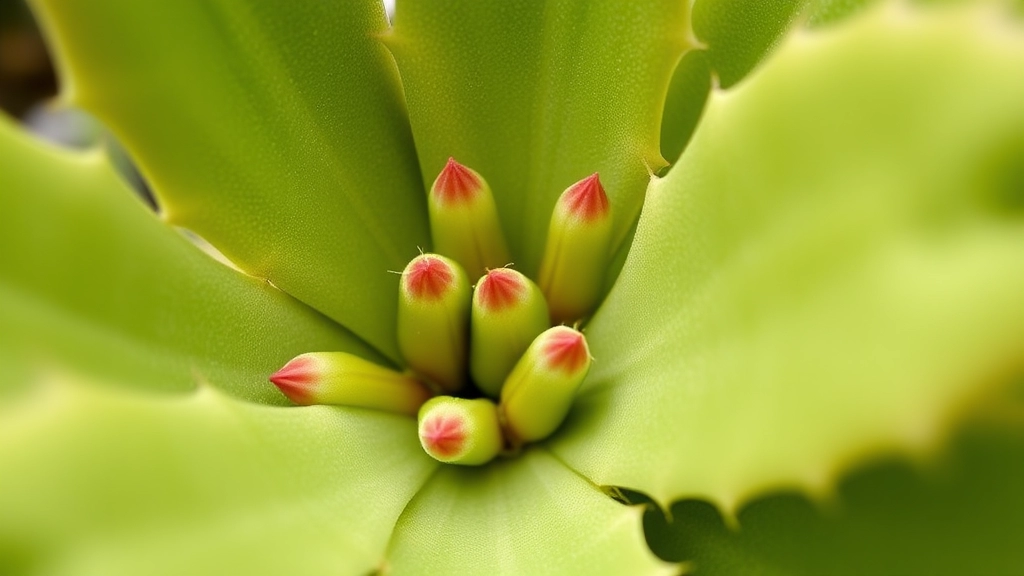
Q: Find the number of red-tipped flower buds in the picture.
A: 7